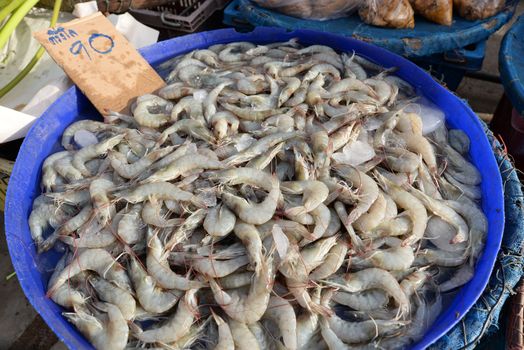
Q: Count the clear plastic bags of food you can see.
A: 4